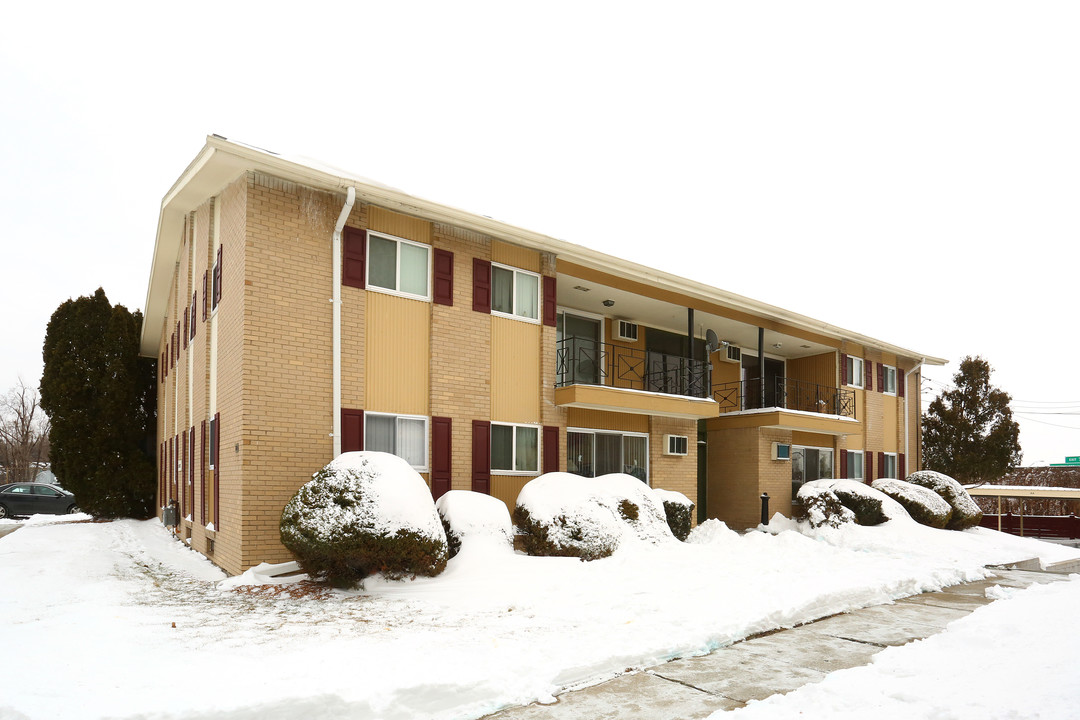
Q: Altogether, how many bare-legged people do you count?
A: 0